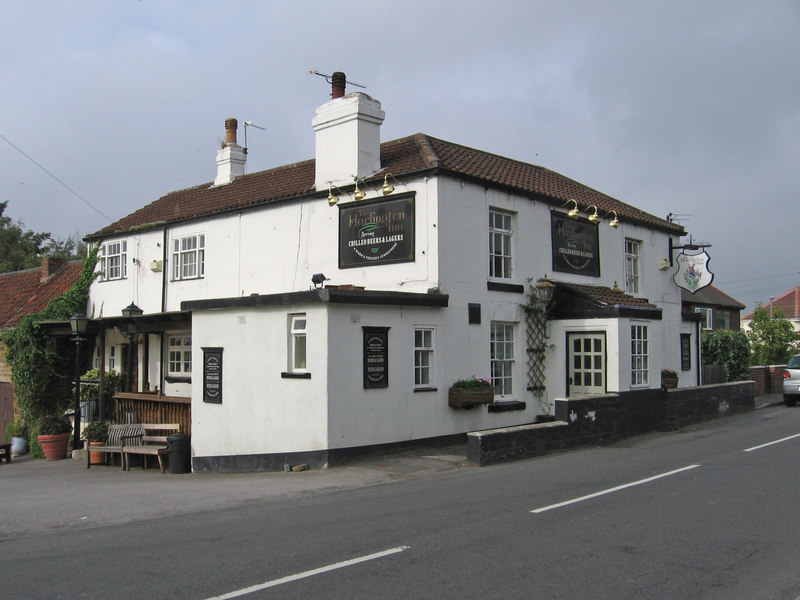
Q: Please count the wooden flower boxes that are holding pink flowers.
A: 2